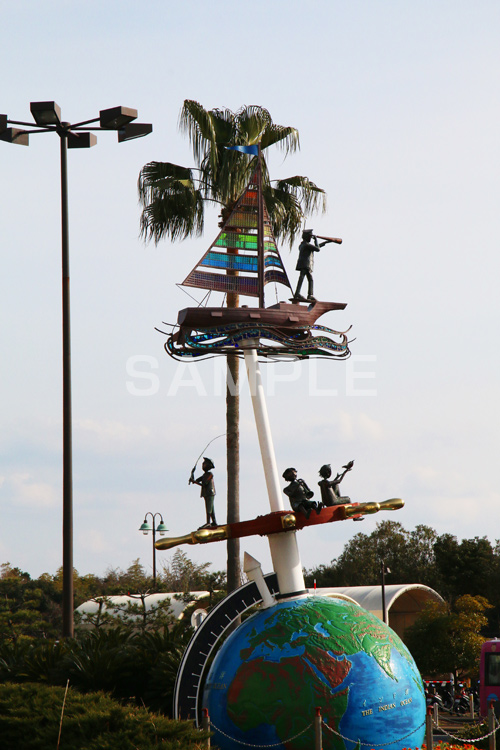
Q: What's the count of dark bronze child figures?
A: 4